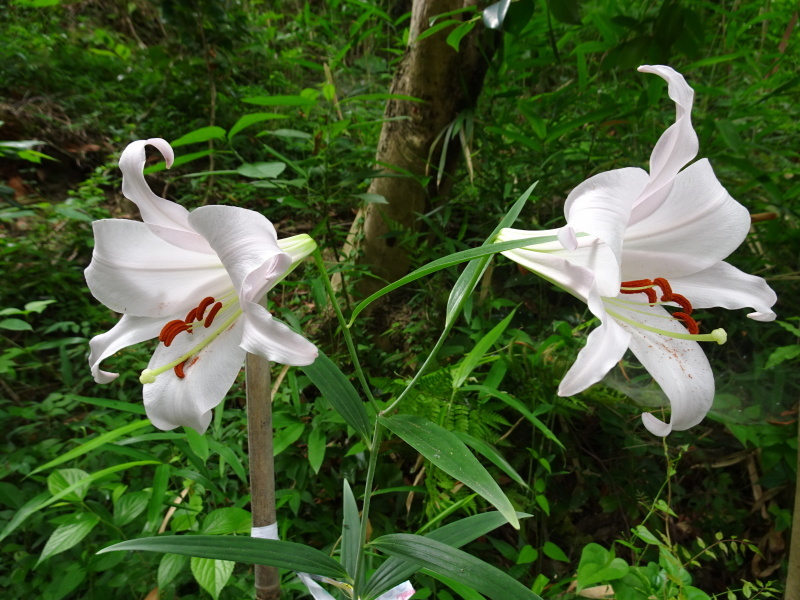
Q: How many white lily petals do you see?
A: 12